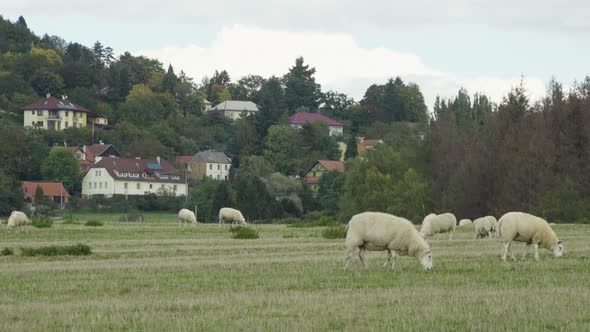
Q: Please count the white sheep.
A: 8